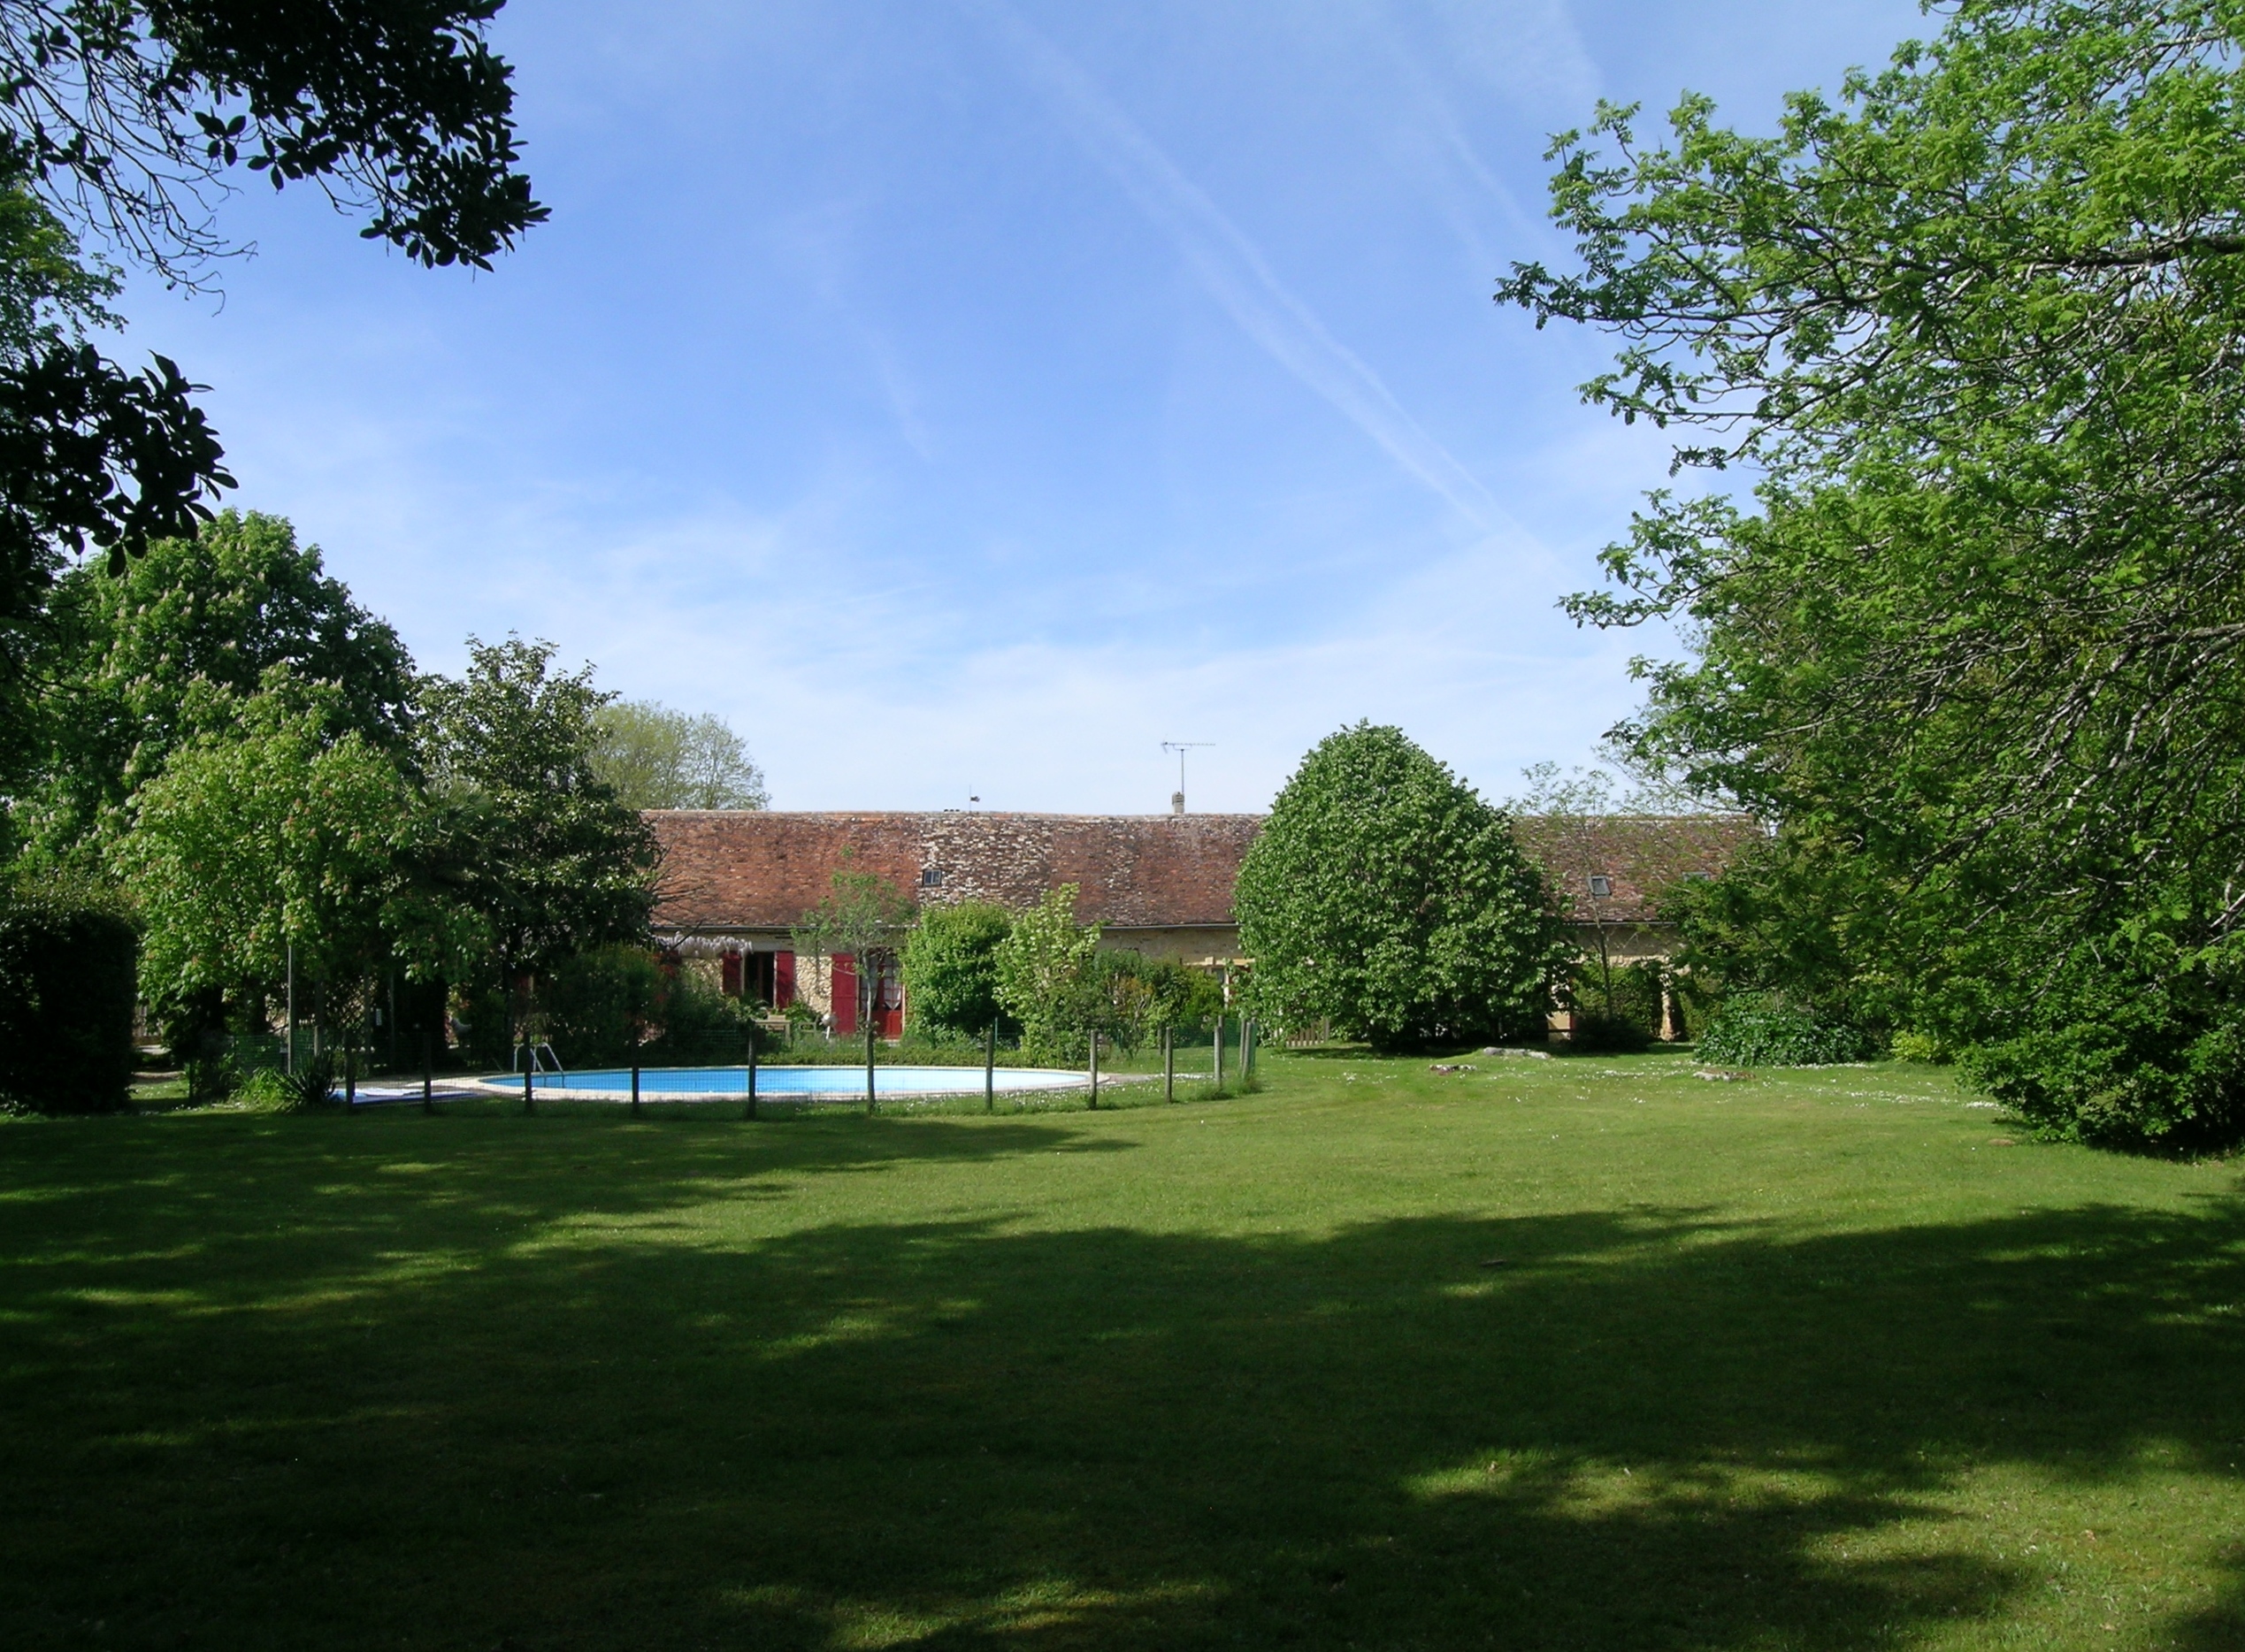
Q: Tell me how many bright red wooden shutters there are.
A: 3